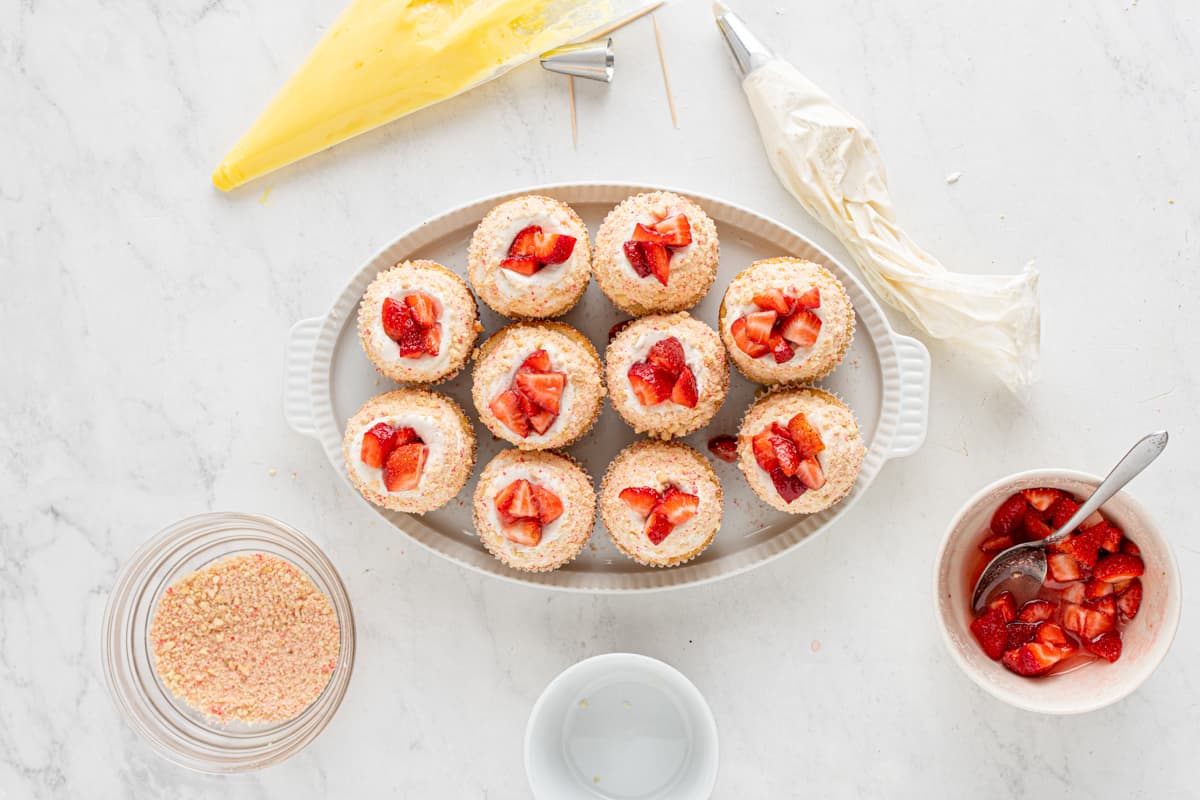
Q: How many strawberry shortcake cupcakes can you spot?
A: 10